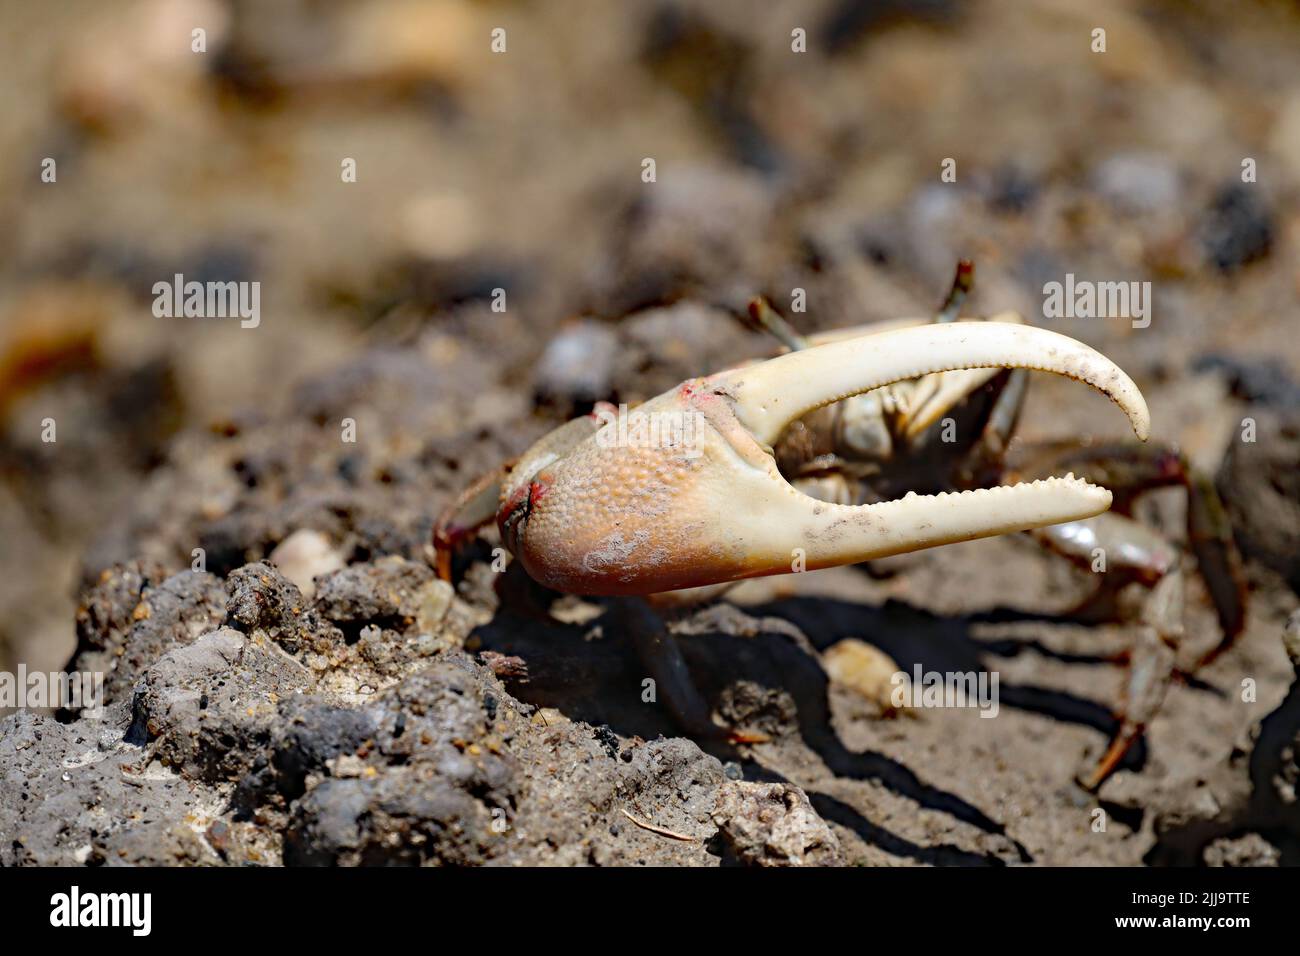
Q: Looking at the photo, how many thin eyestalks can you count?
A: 2